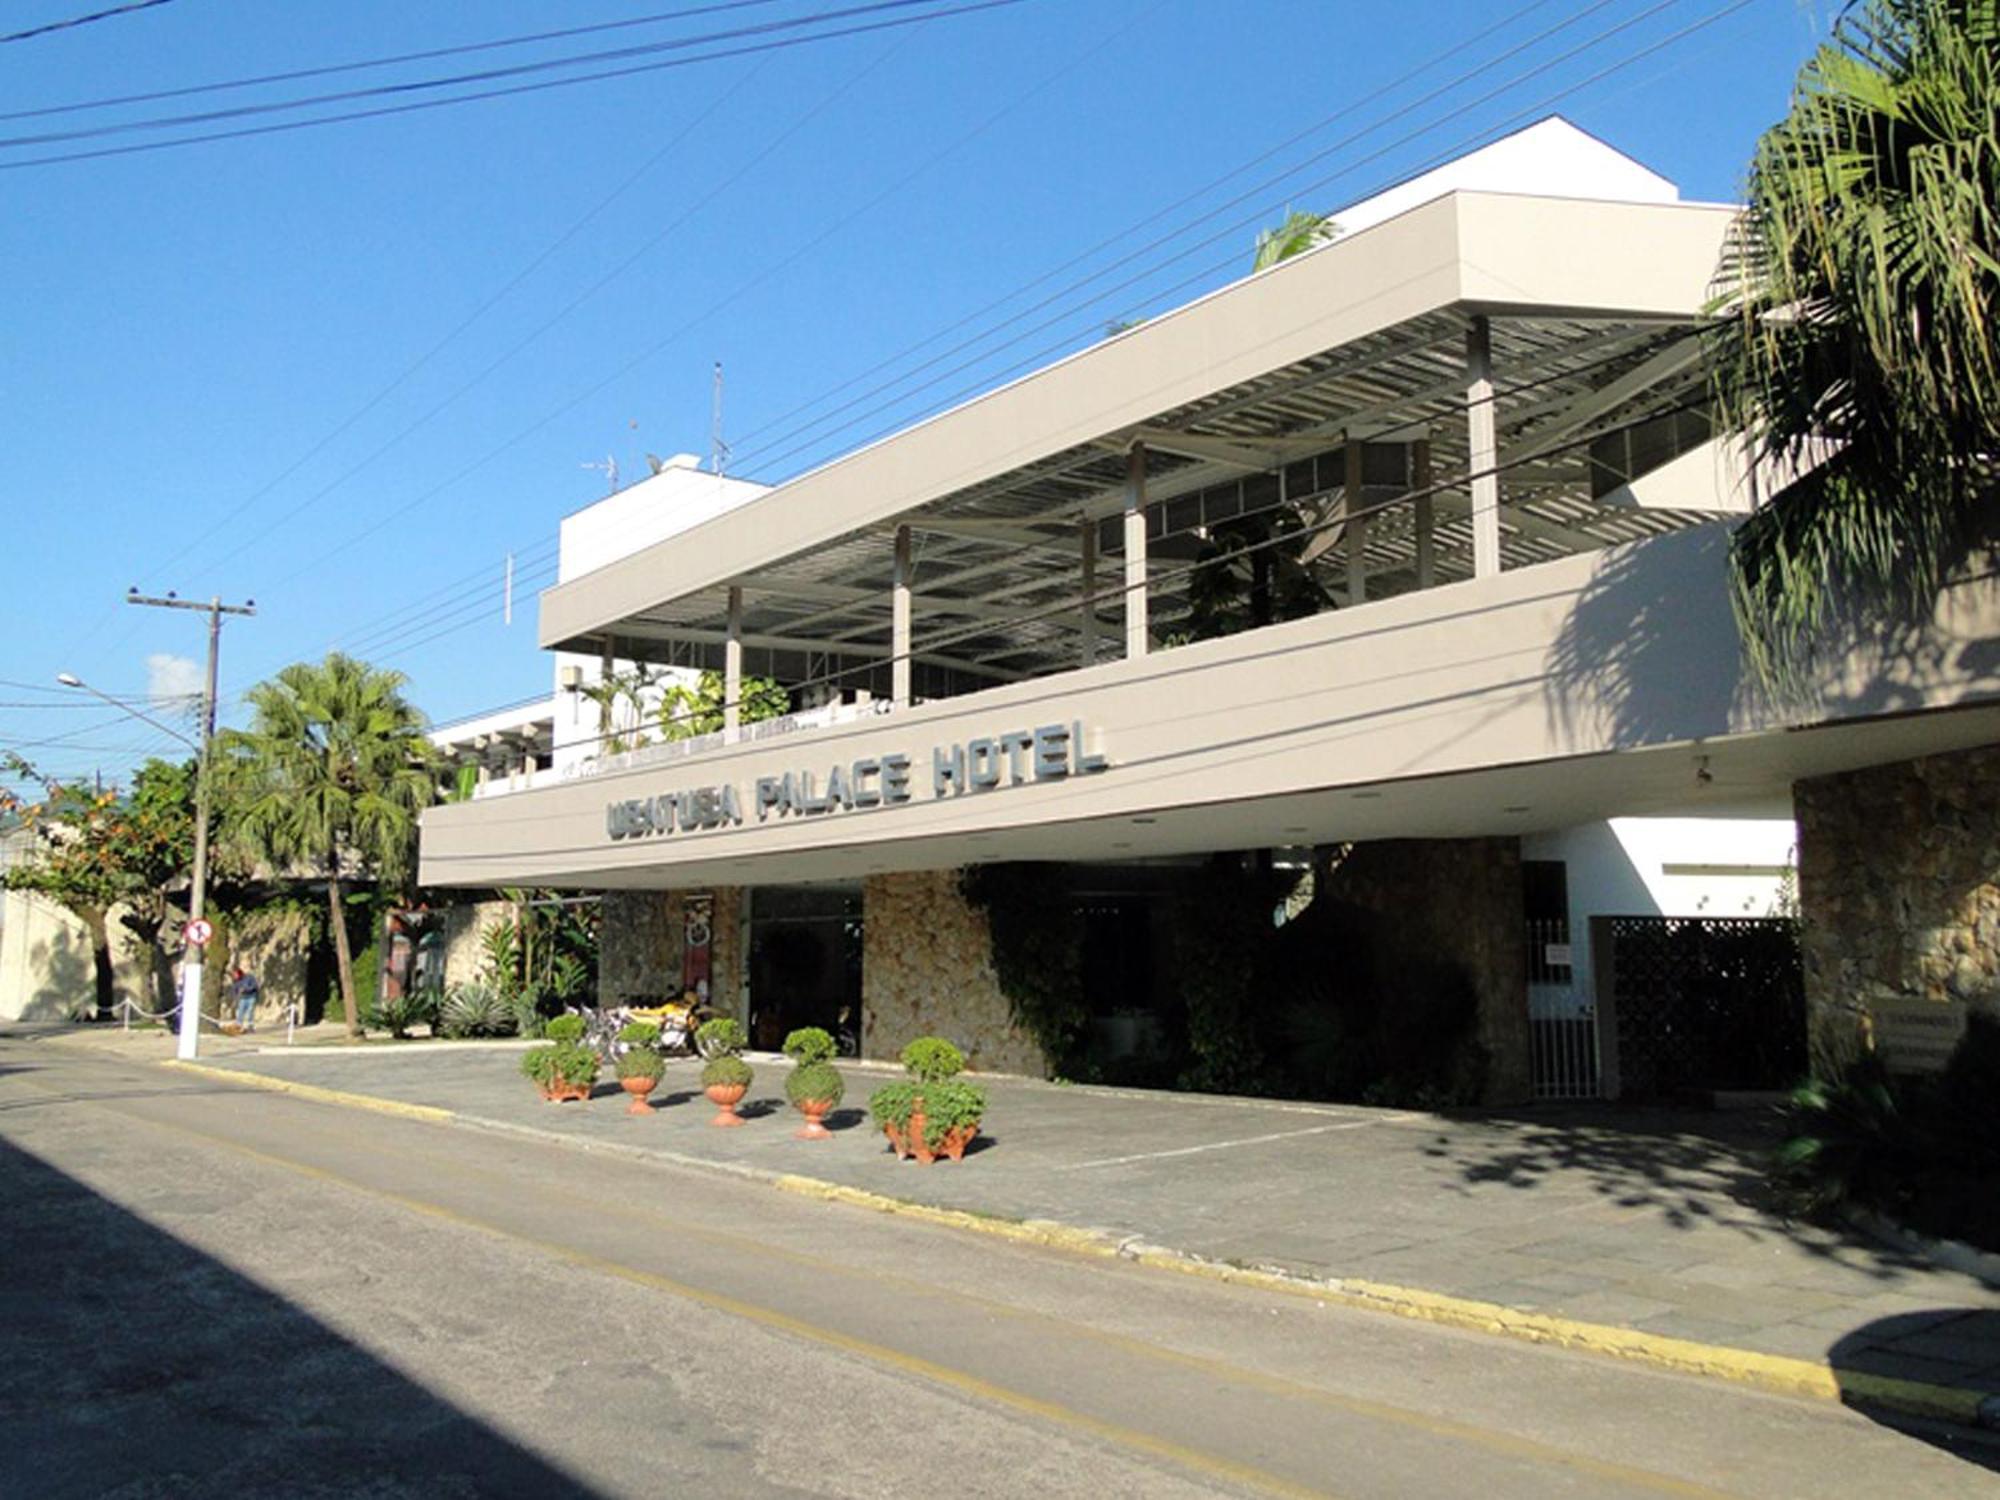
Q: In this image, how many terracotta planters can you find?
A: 5